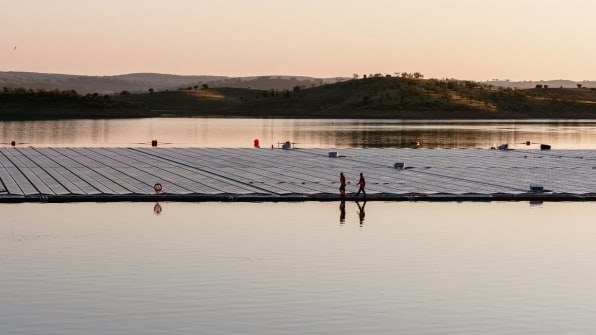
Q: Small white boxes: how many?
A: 5